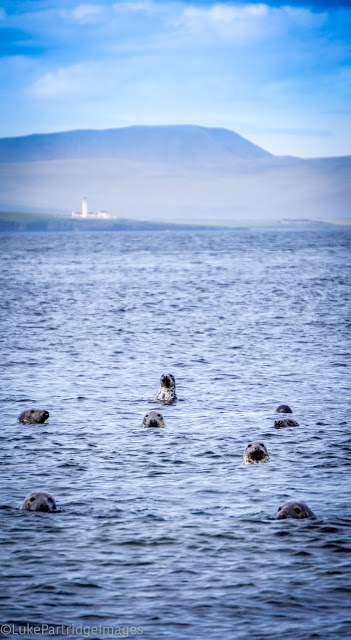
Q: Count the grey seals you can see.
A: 8